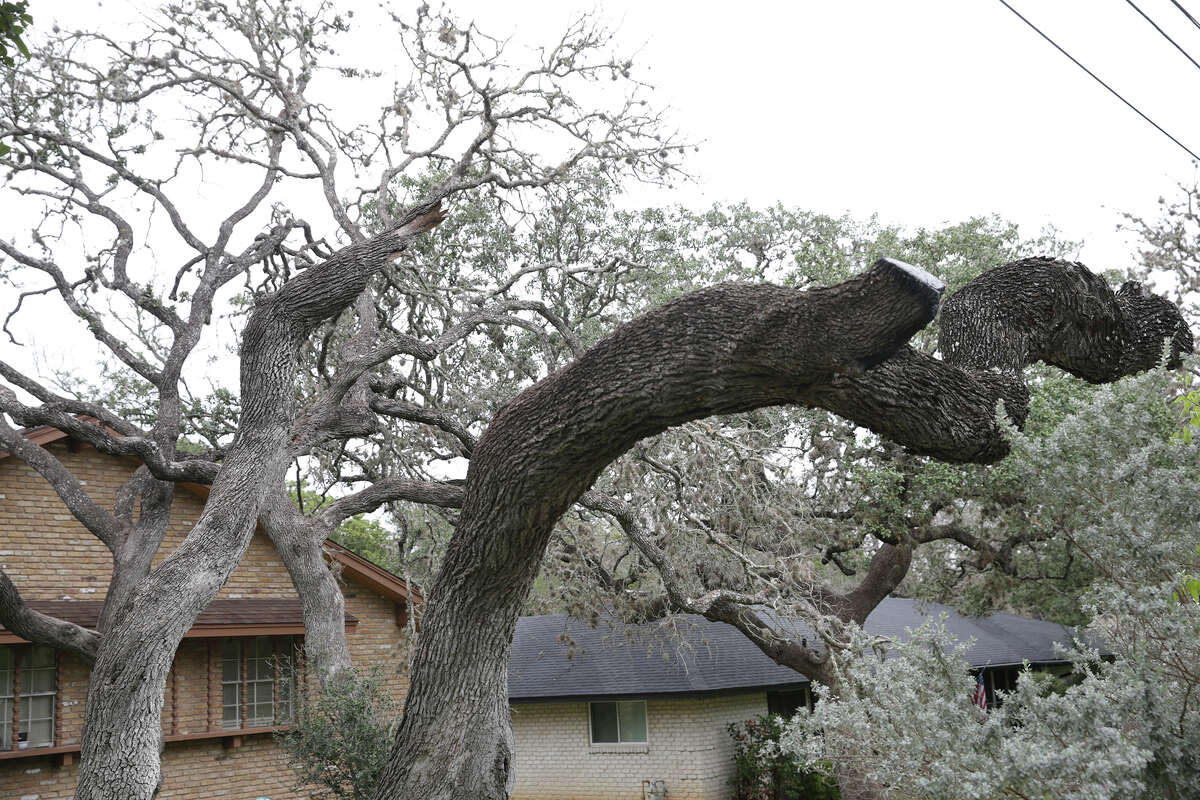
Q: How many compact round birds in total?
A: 0